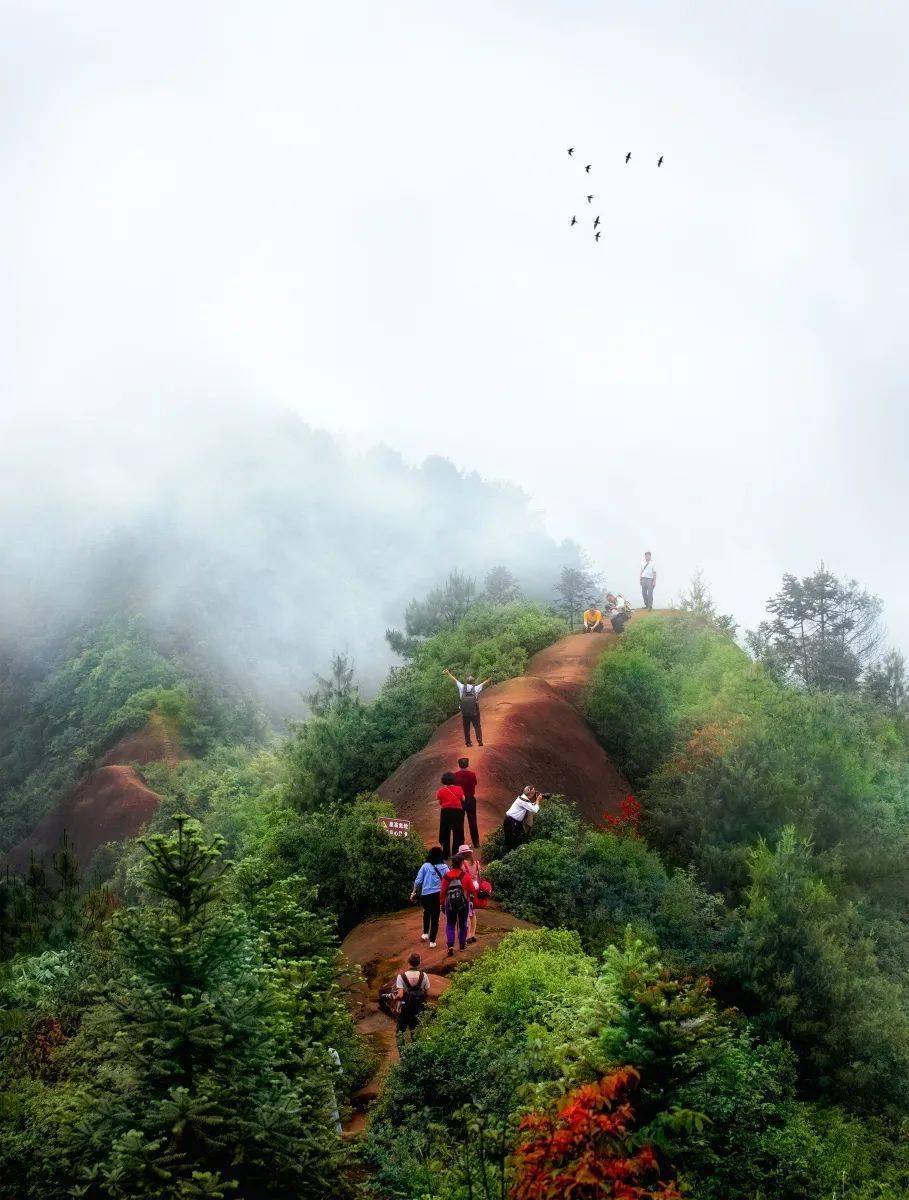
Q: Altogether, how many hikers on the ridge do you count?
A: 11